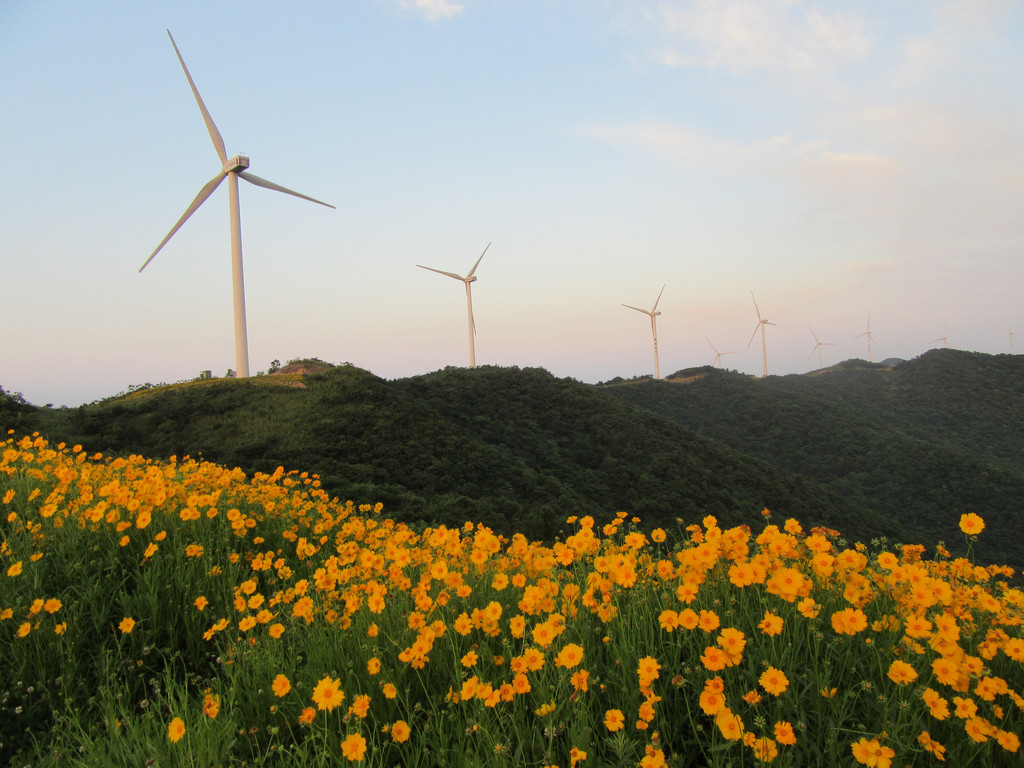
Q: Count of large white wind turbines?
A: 9